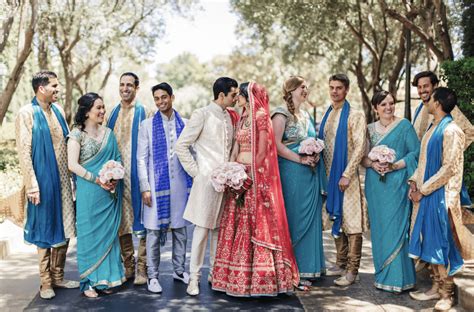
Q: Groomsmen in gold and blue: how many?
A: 5